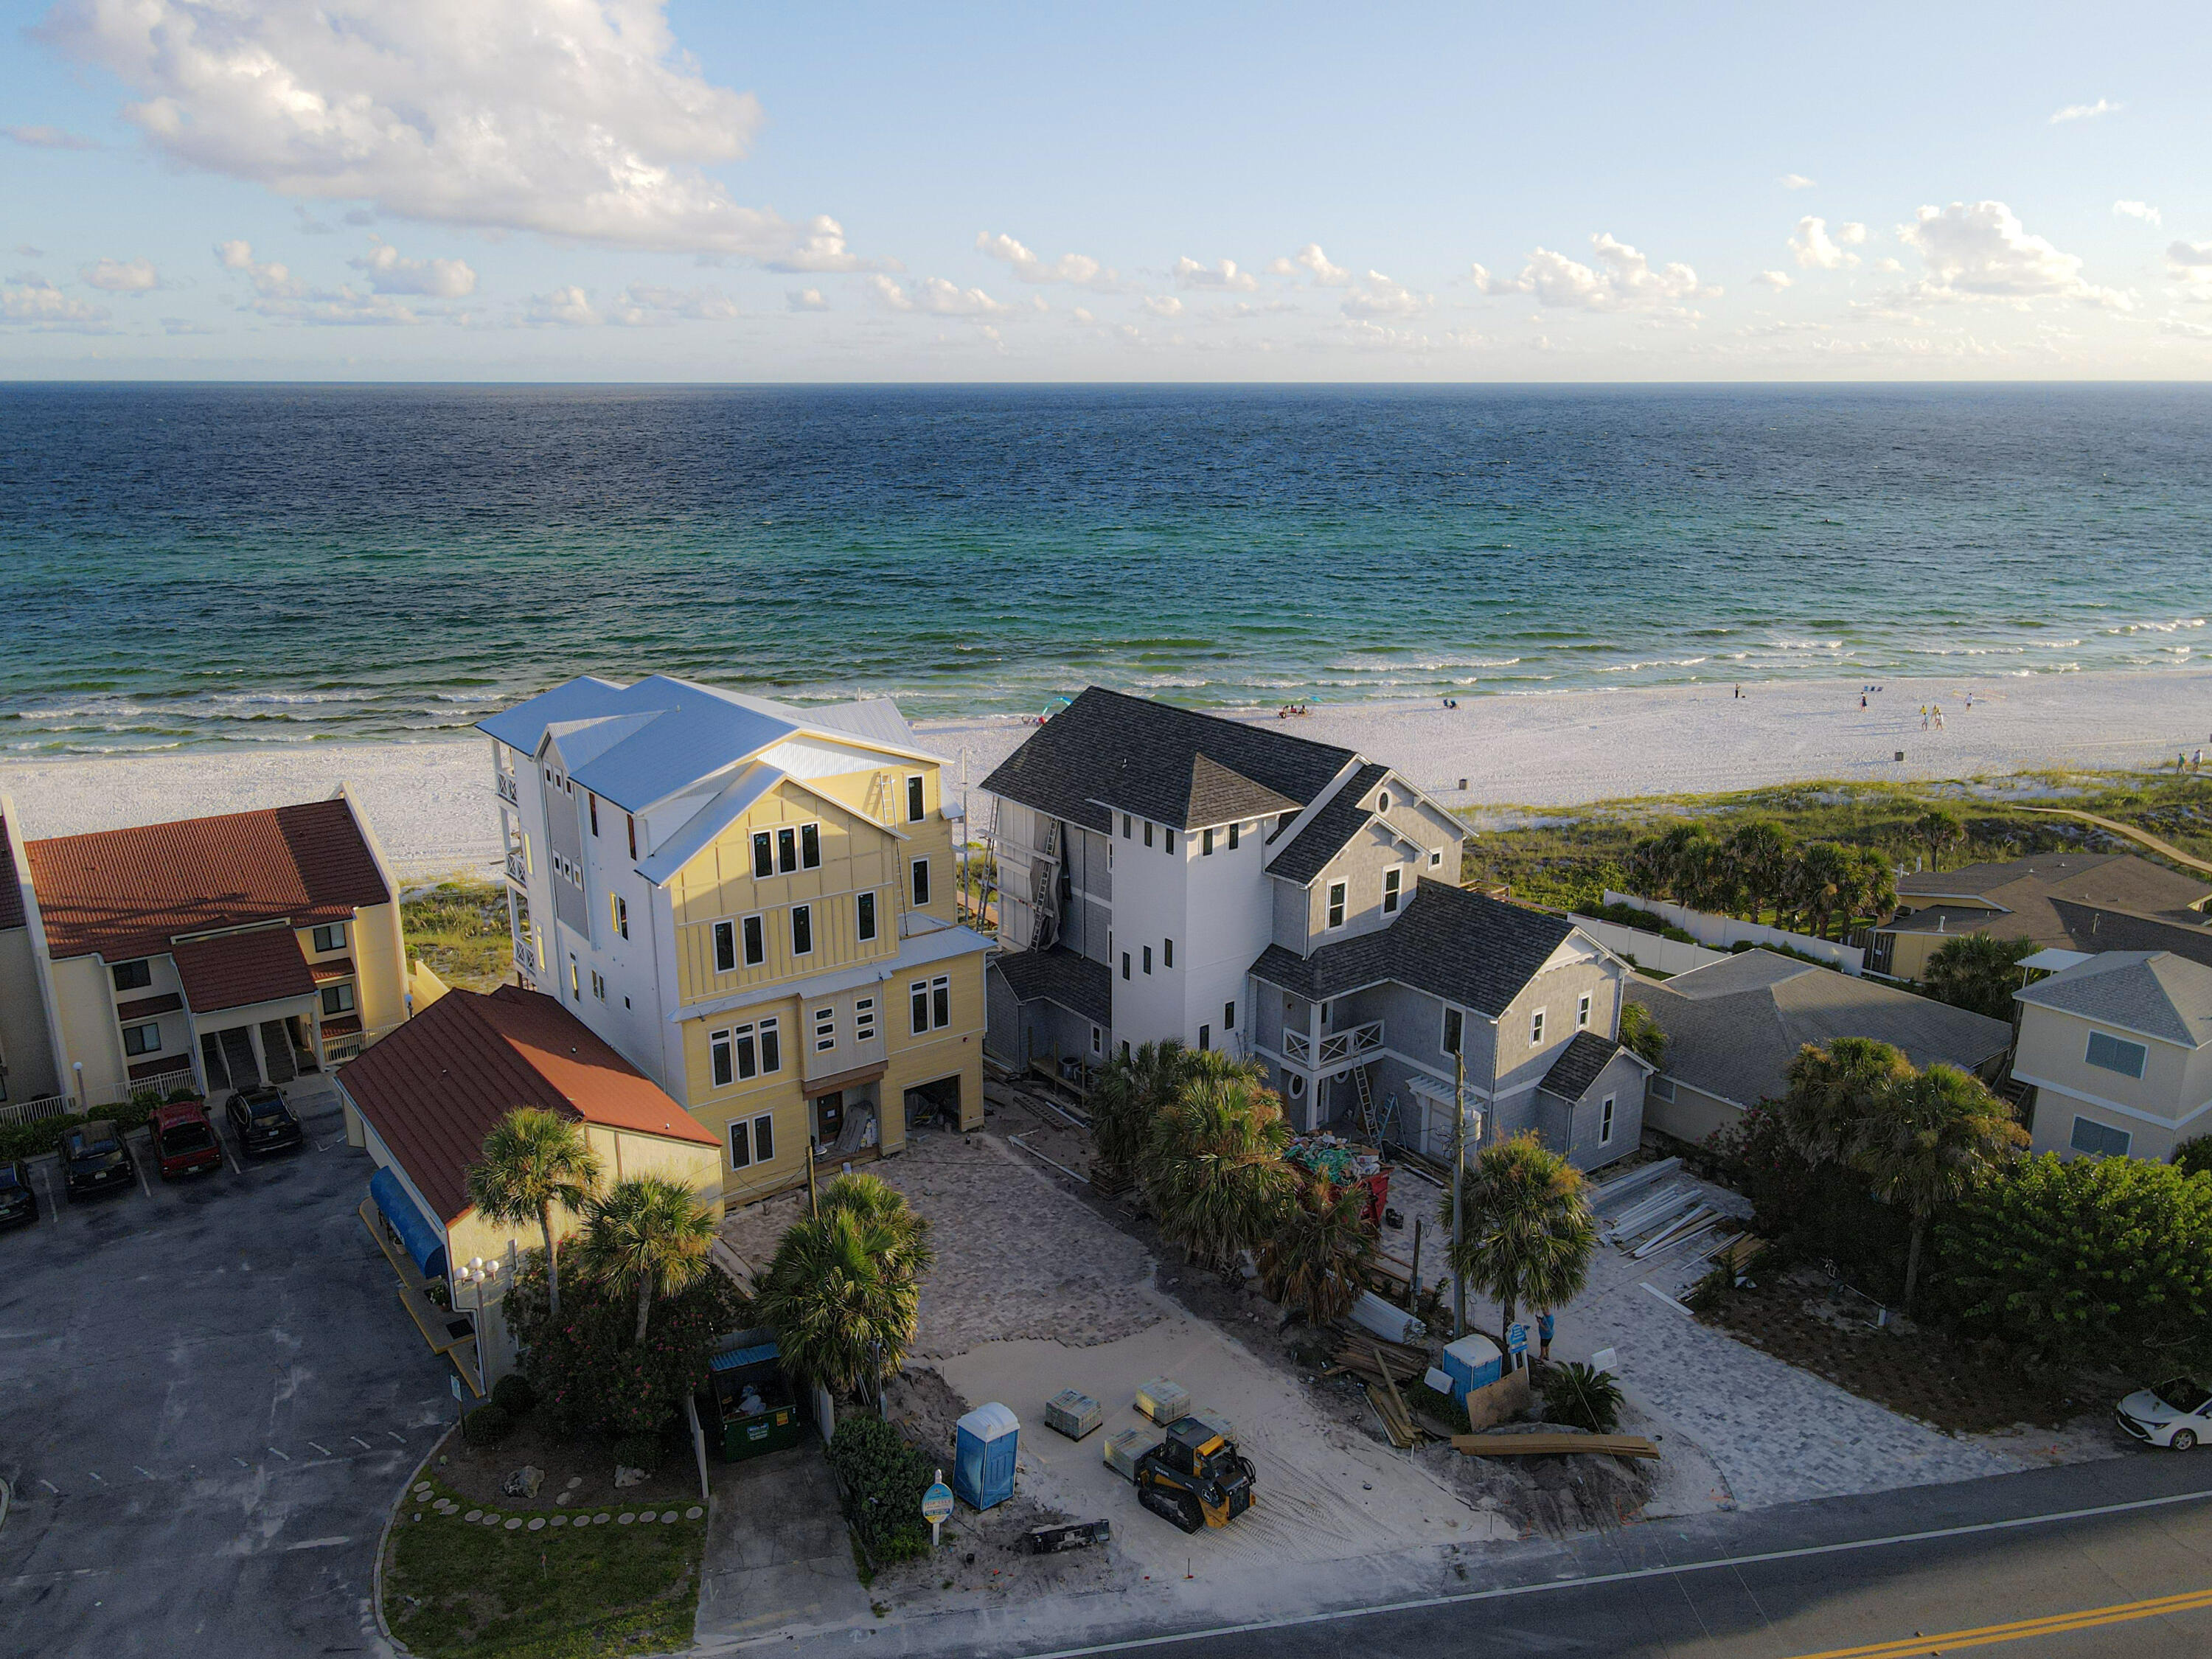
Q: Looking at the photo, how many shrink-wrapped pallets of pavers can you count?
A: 4